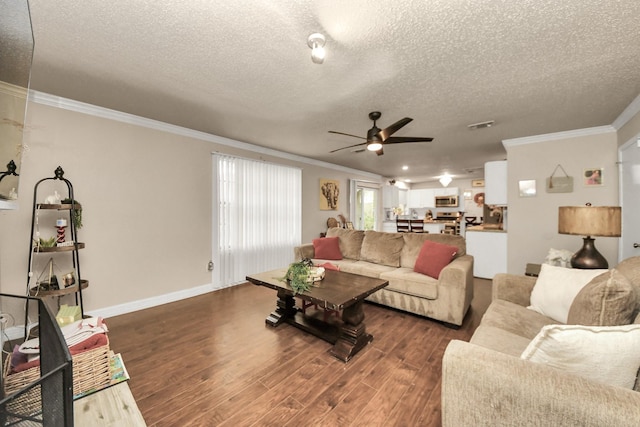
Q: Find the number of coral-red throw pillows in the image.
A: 2